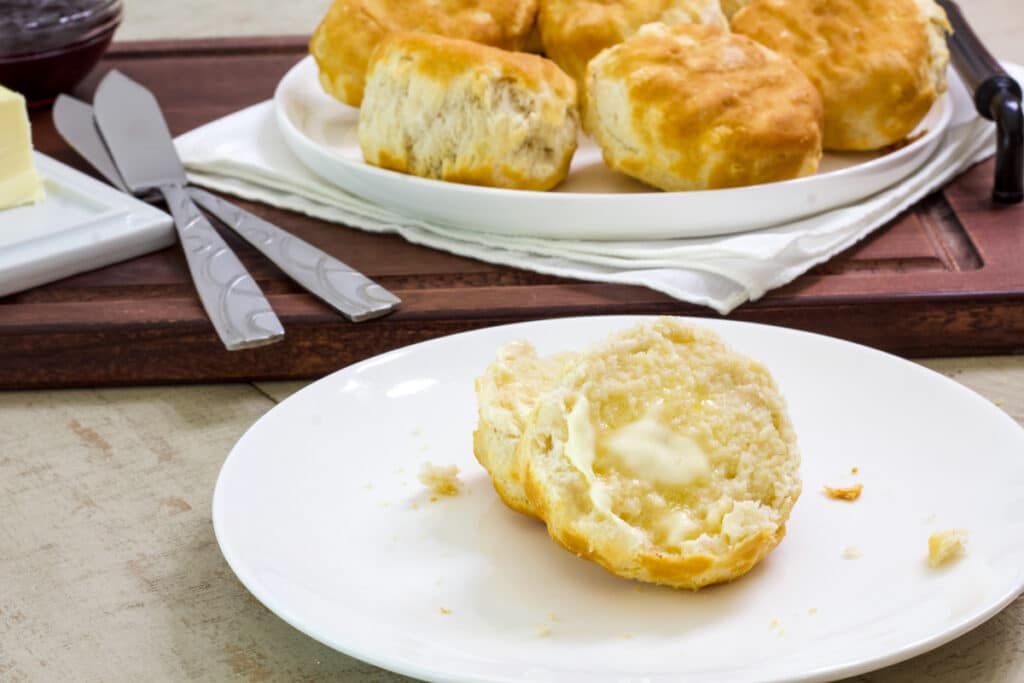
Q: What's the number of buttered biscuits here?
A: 1